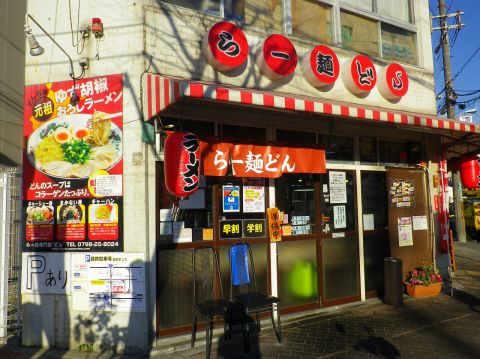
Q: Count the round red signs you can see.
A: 5